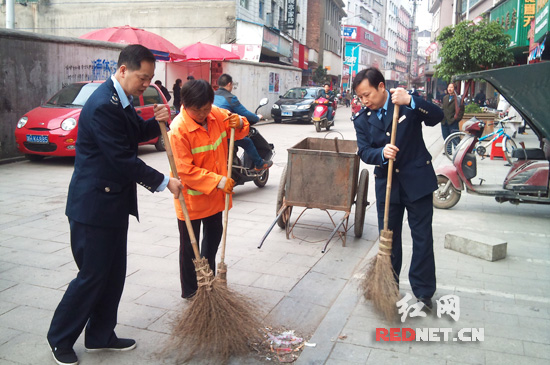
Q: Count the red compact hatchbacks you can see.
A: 1